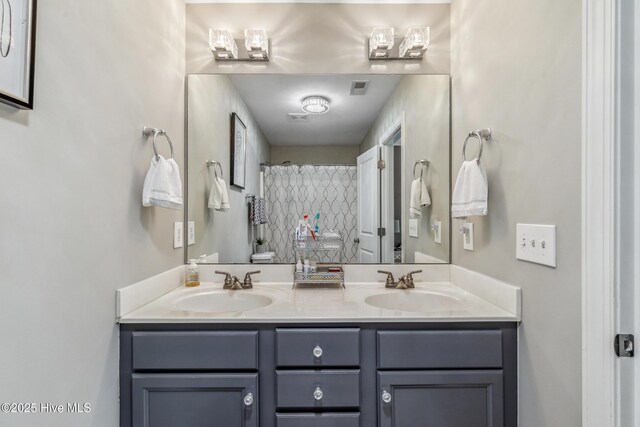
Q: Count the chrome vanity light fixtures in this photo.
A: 2